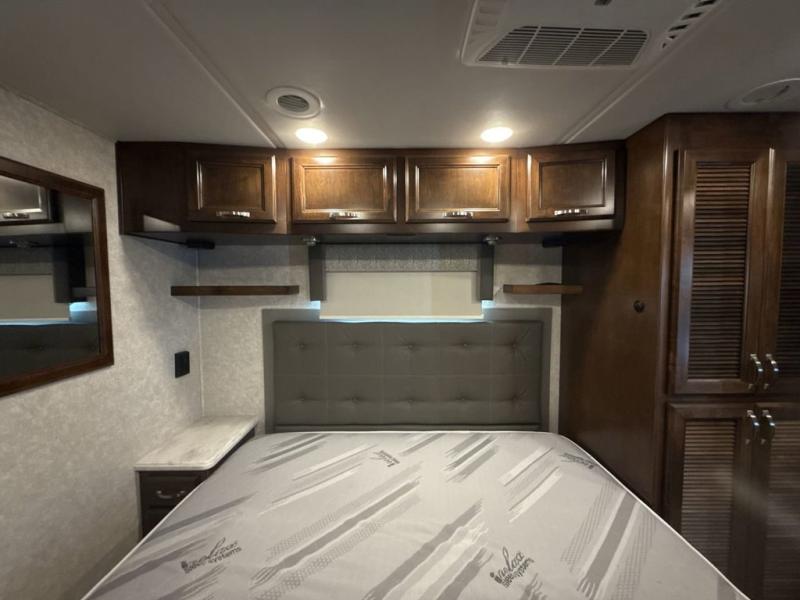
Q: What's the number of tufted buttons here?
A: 10